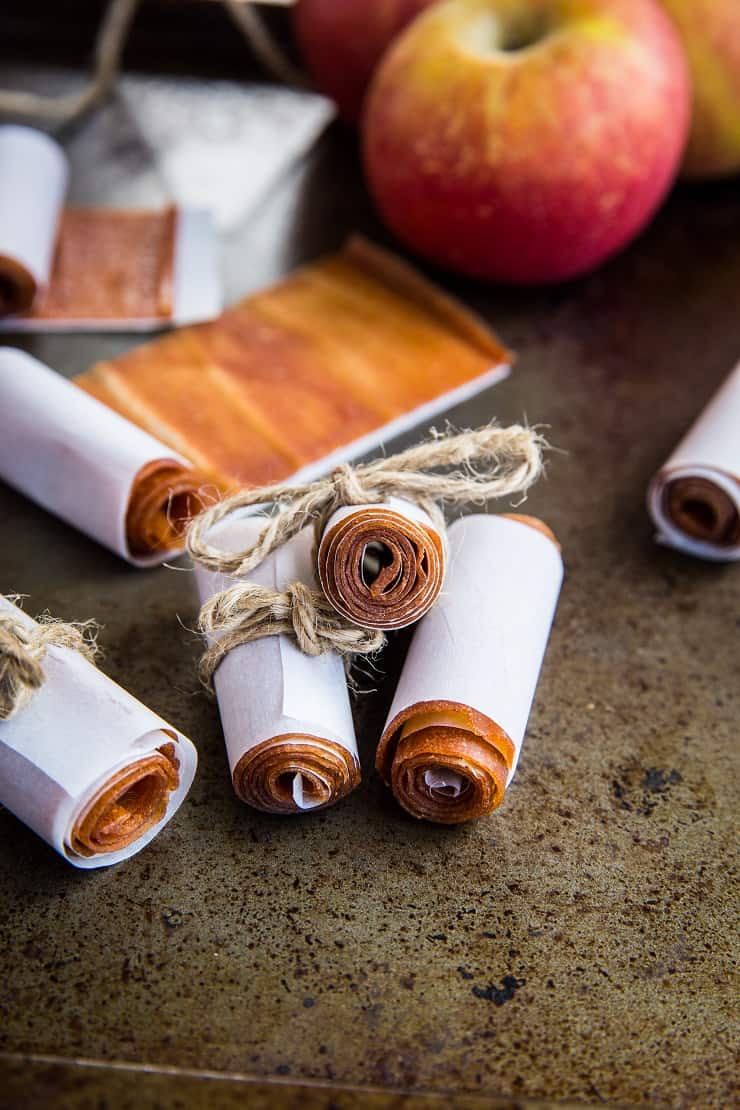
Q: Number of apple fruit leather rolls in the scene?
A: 7